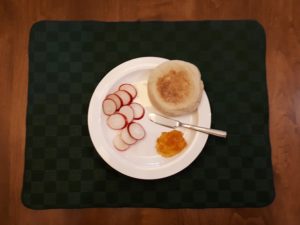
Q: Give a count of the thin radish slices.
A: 10